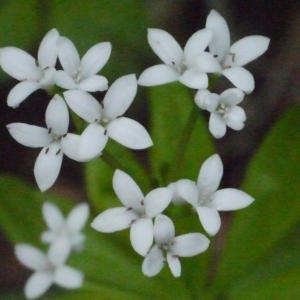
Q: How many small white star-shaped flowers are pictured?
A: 12